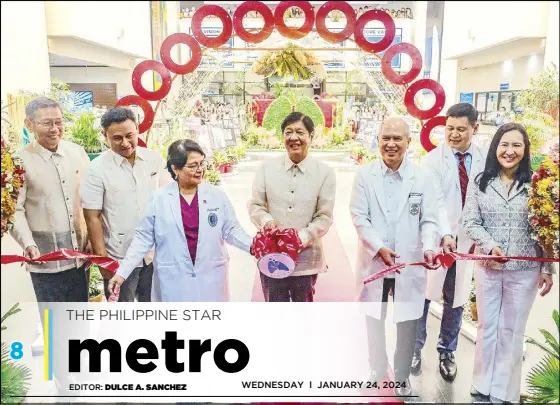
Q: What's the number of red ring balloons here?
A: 12